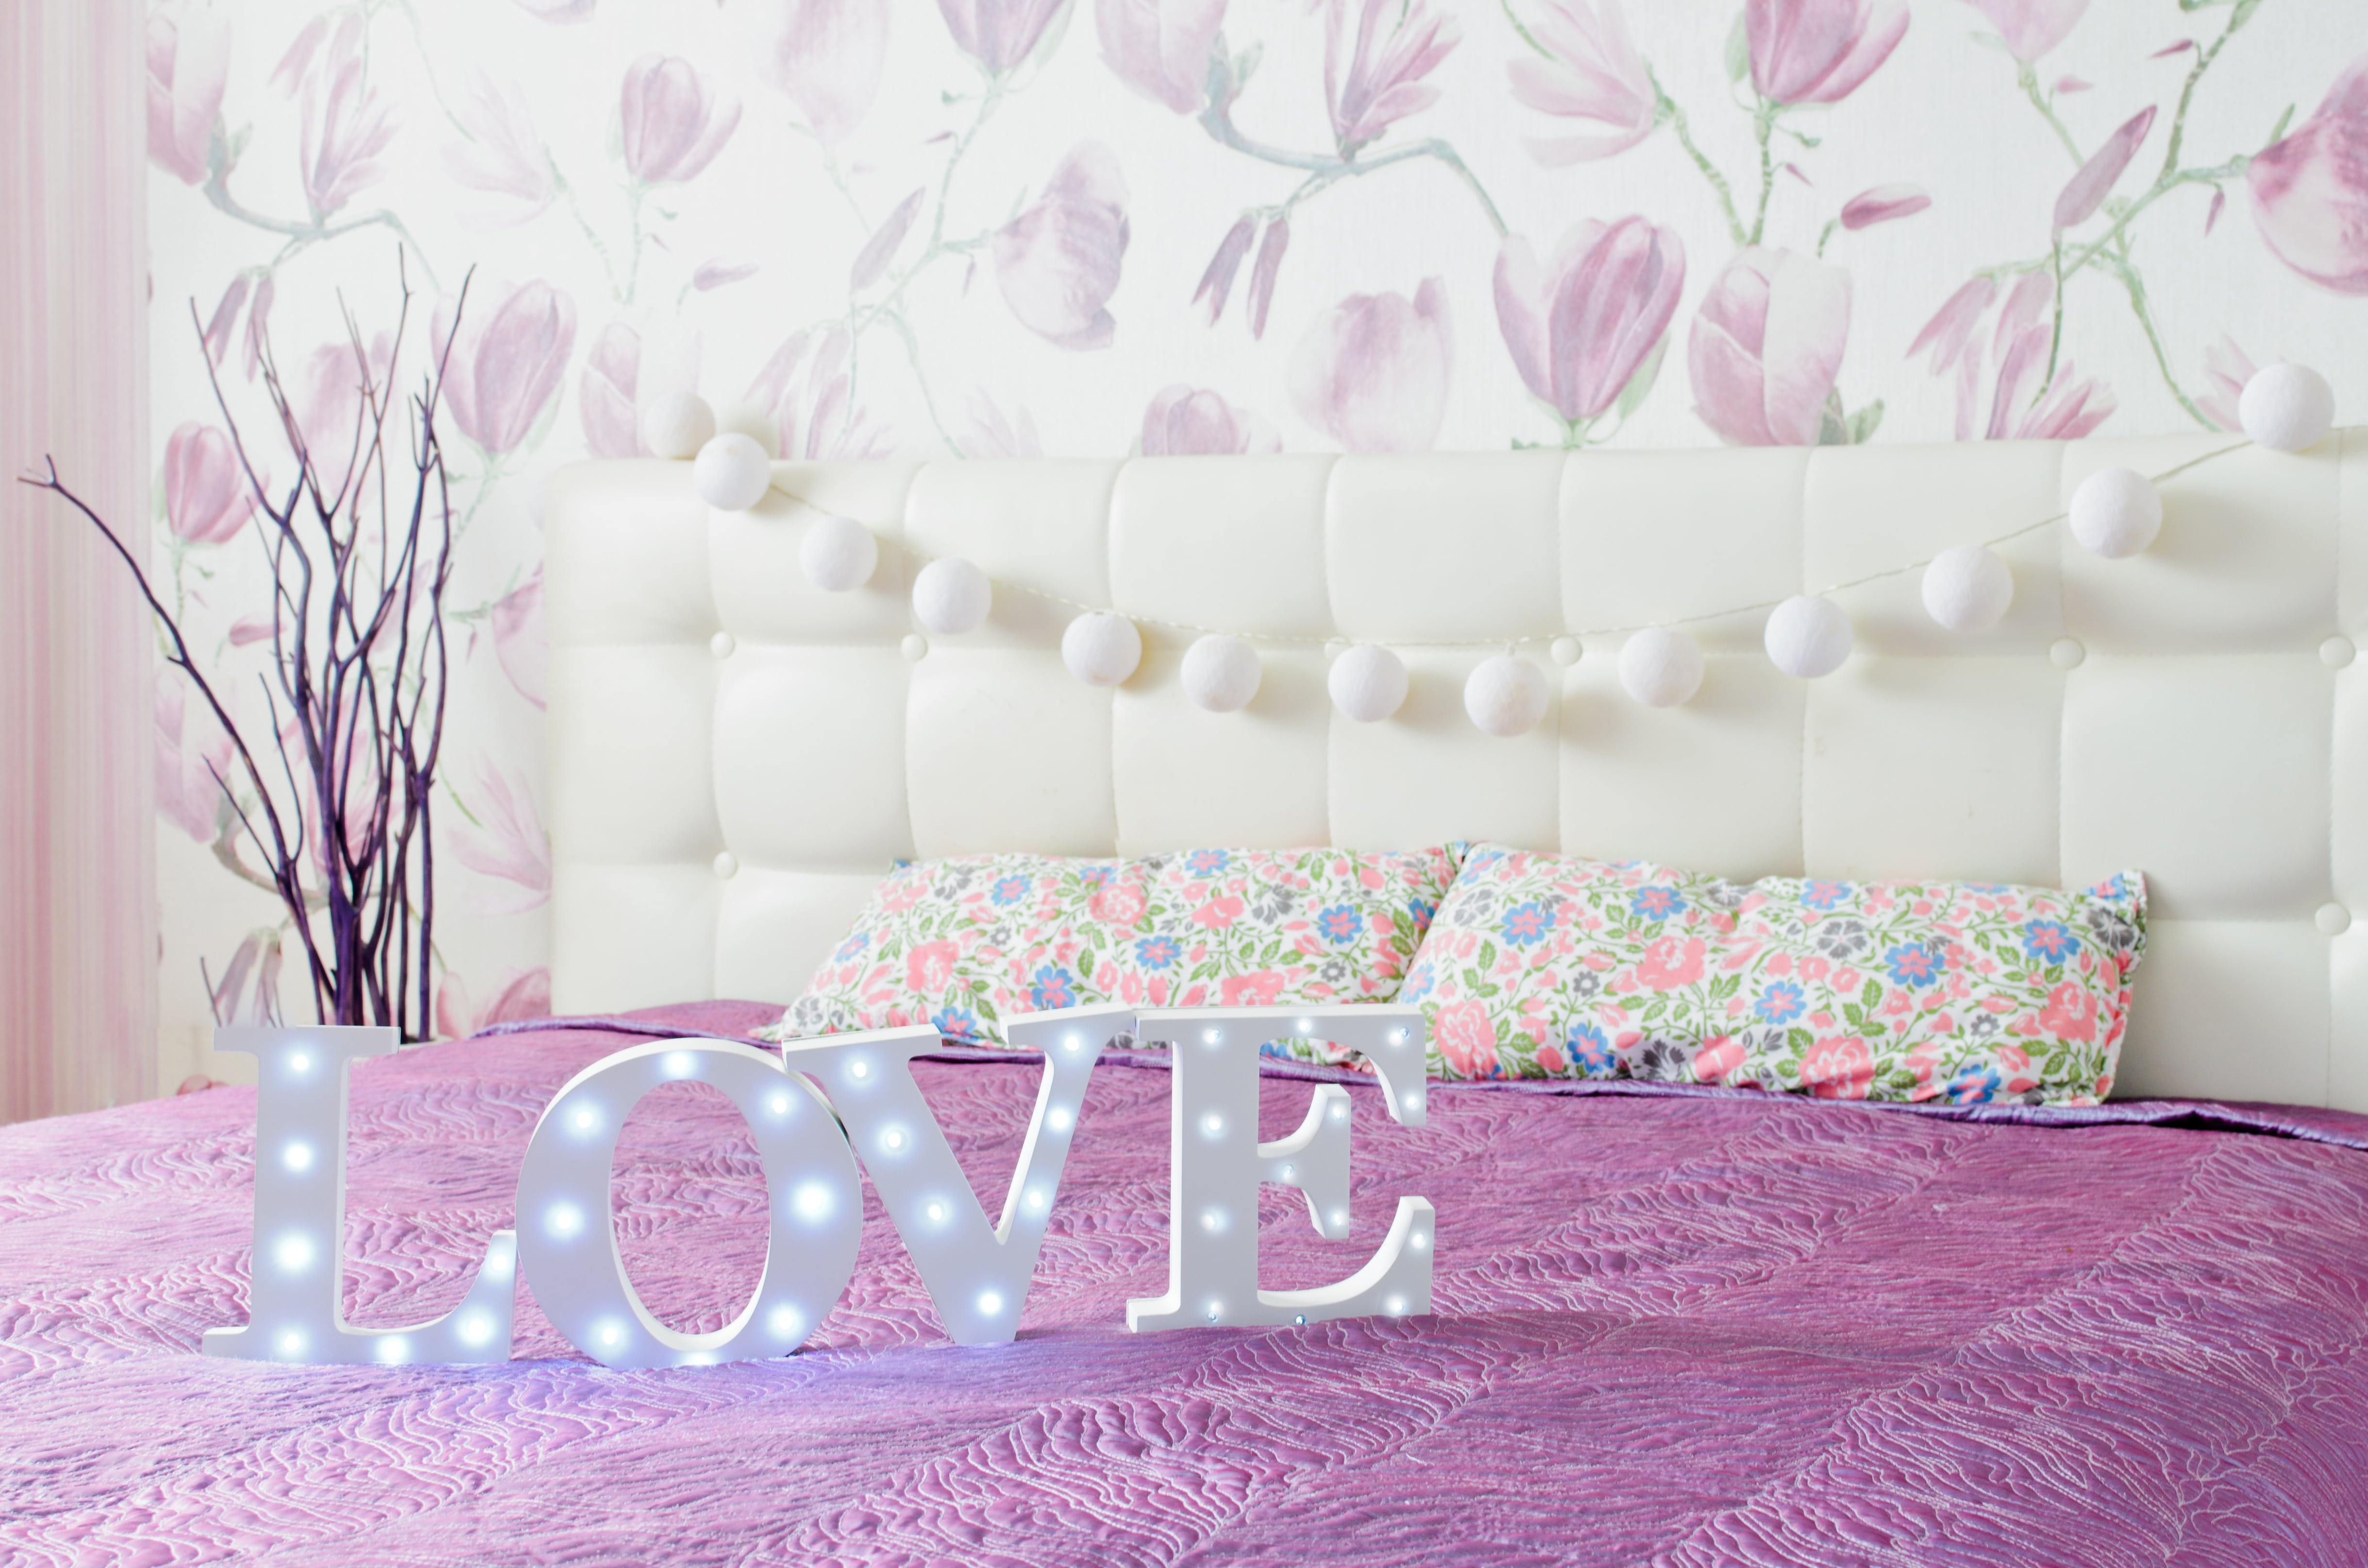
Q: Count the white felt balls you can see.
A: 13